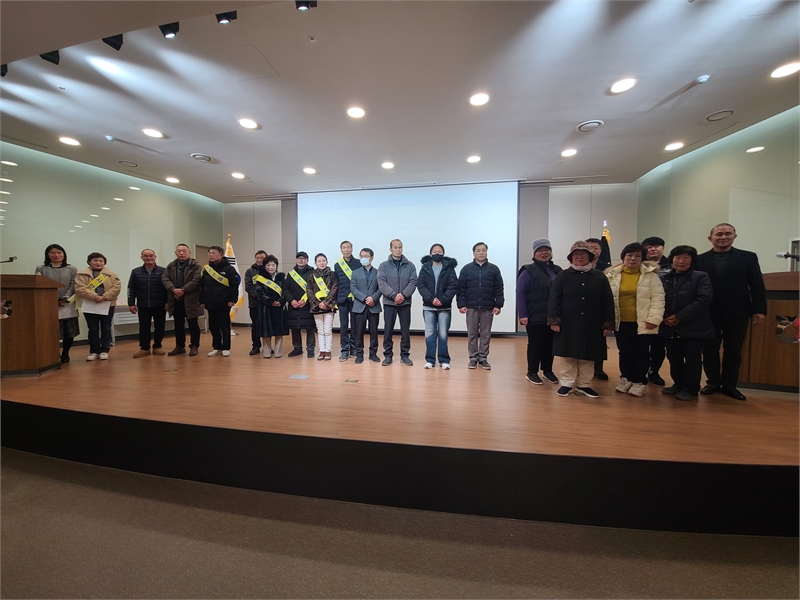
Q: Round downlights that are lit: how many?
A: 14